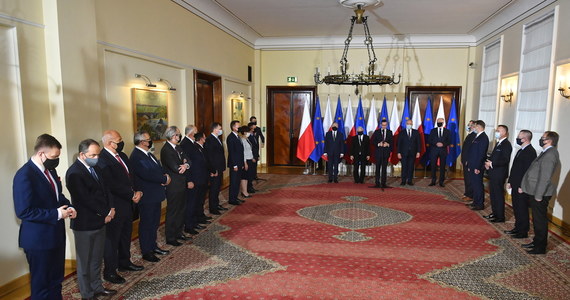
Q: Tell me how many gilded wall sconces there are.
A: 2